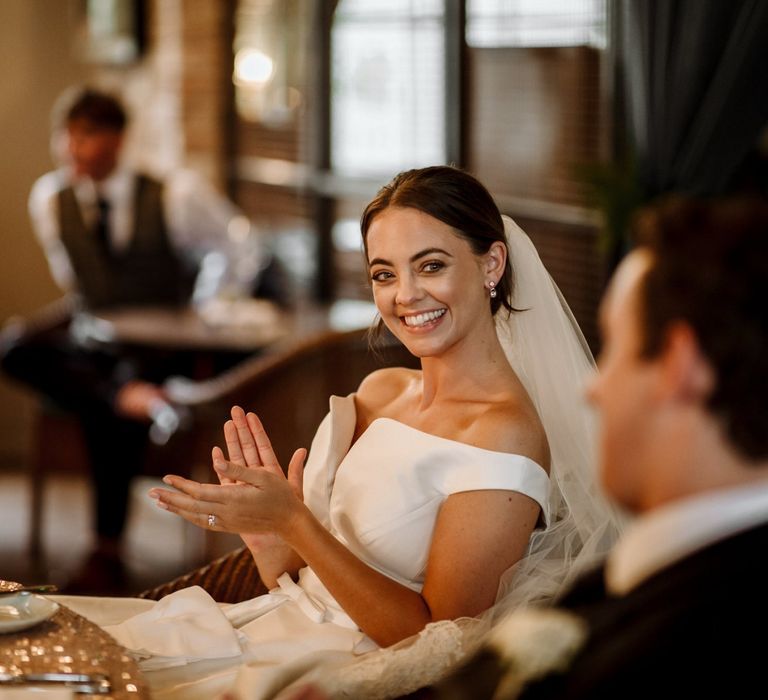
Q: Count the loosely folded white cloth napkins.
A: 1